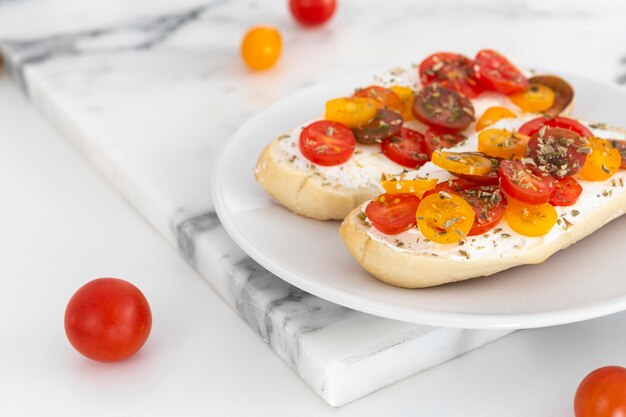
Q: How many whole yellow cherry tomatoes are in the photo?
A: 1